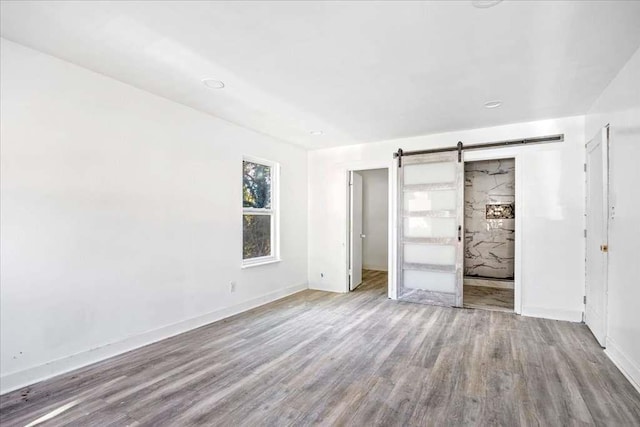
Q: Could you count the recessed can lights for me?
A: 4